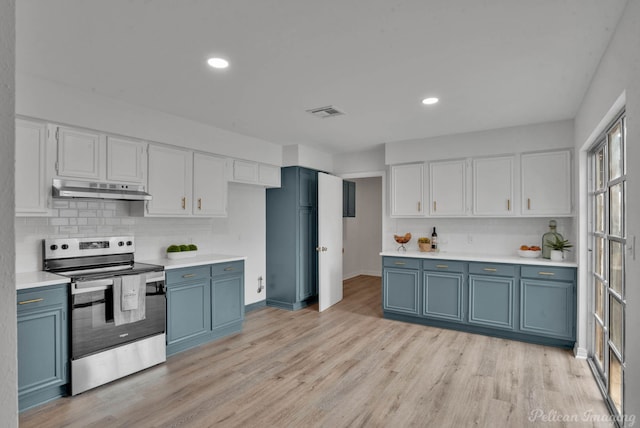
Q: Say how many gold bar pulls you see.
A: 13